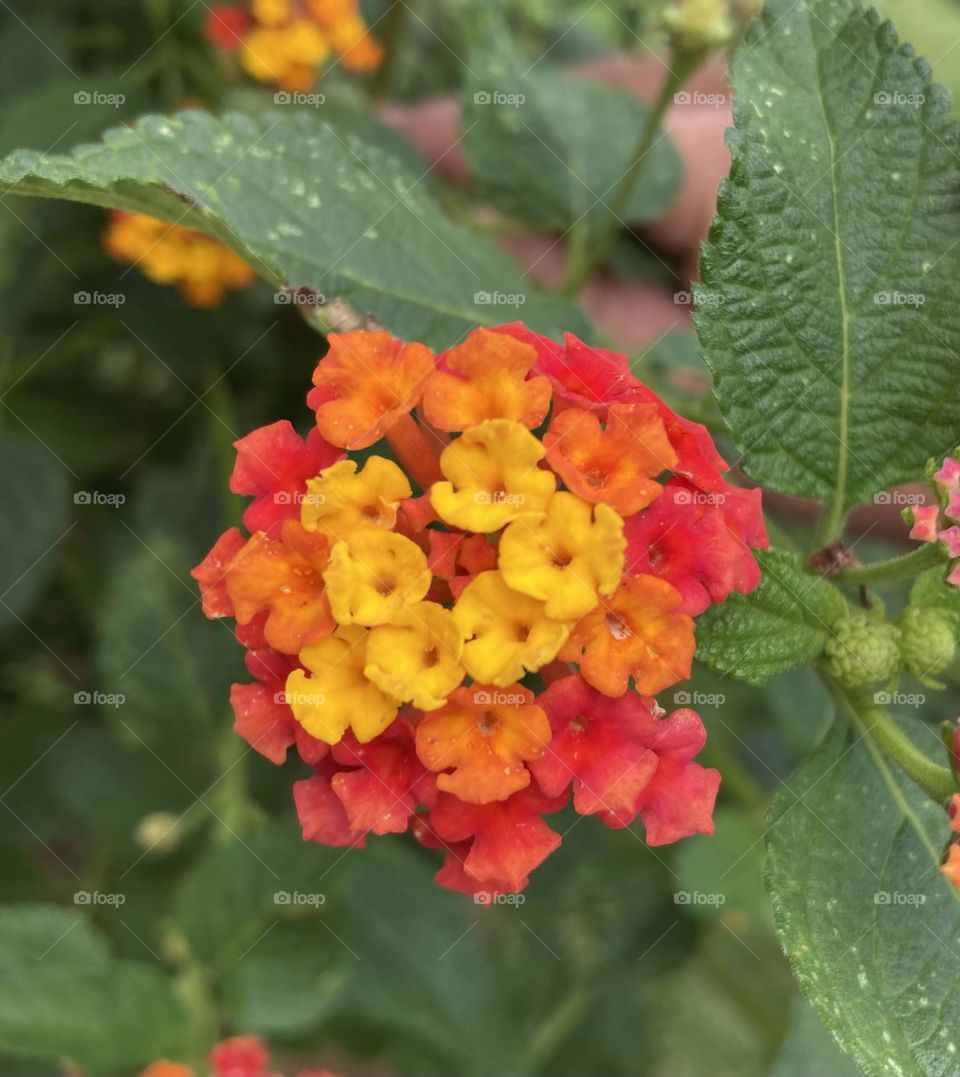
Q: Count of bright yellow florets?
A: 7